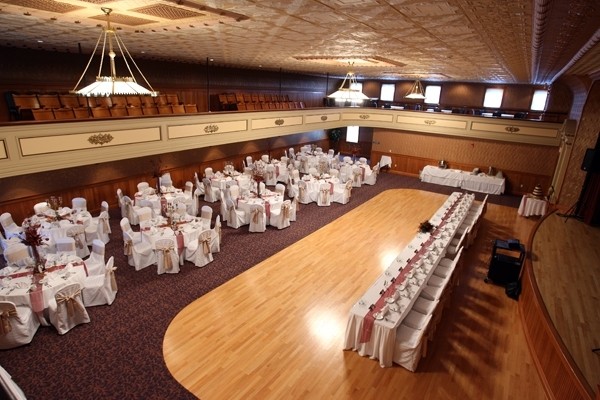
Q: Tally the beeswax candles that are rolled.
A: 0